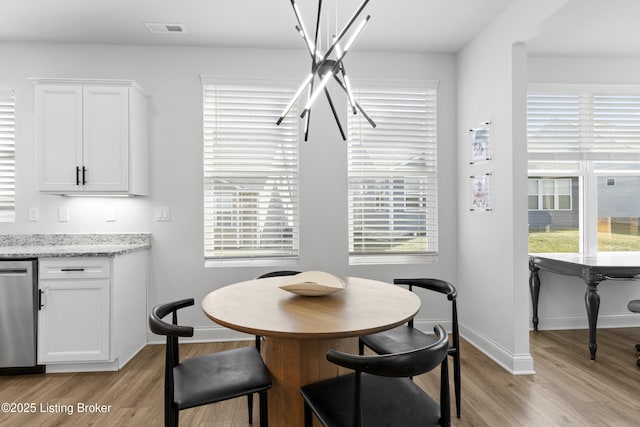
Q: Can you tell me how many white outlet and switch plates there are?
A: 4